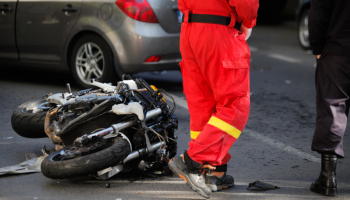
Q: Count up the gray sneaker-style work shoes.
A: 2